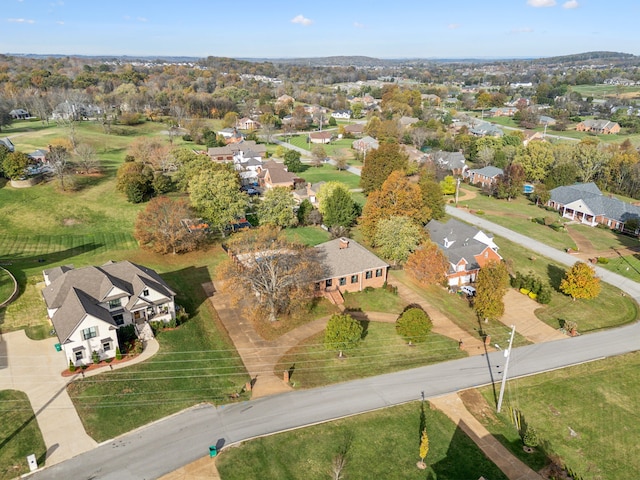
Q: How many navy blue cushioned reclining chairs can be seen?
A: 0